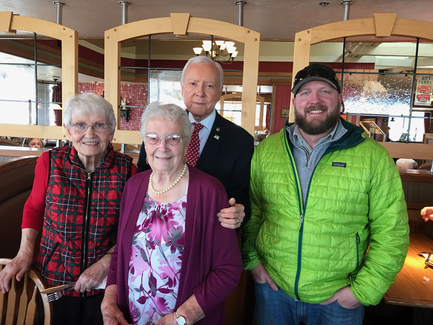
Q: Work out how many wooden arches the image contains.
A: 3